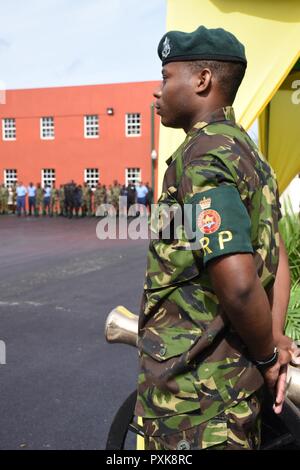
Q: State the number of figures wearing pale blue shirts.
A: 4